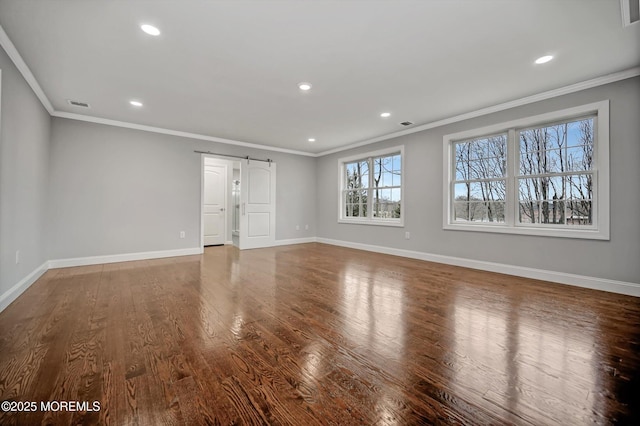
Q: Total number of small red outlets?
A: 0